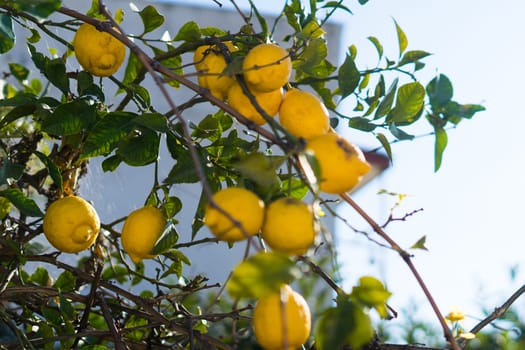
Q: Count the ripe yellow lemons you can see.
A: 11